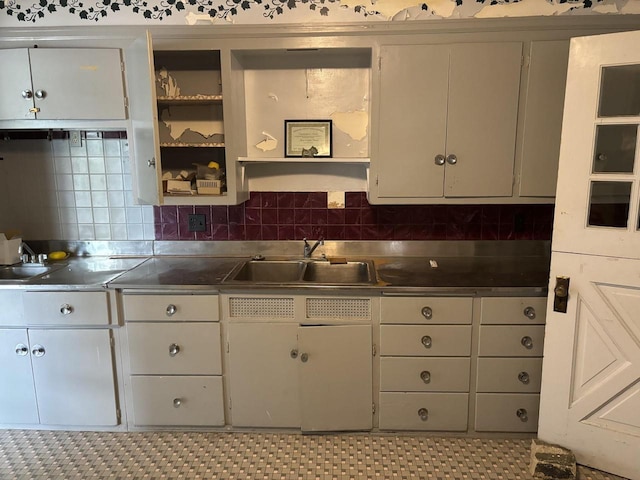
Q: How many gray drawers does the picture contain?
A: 12